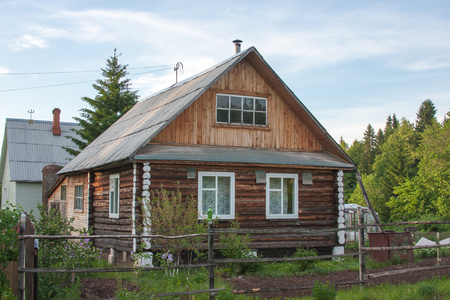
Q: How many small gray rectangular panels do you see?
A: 3